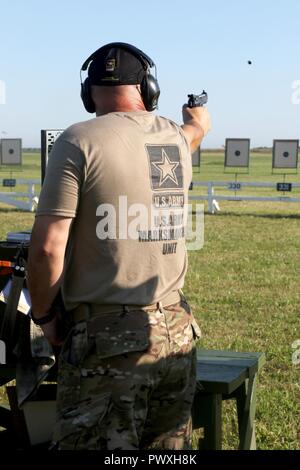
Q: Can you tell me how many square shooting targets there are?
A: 4